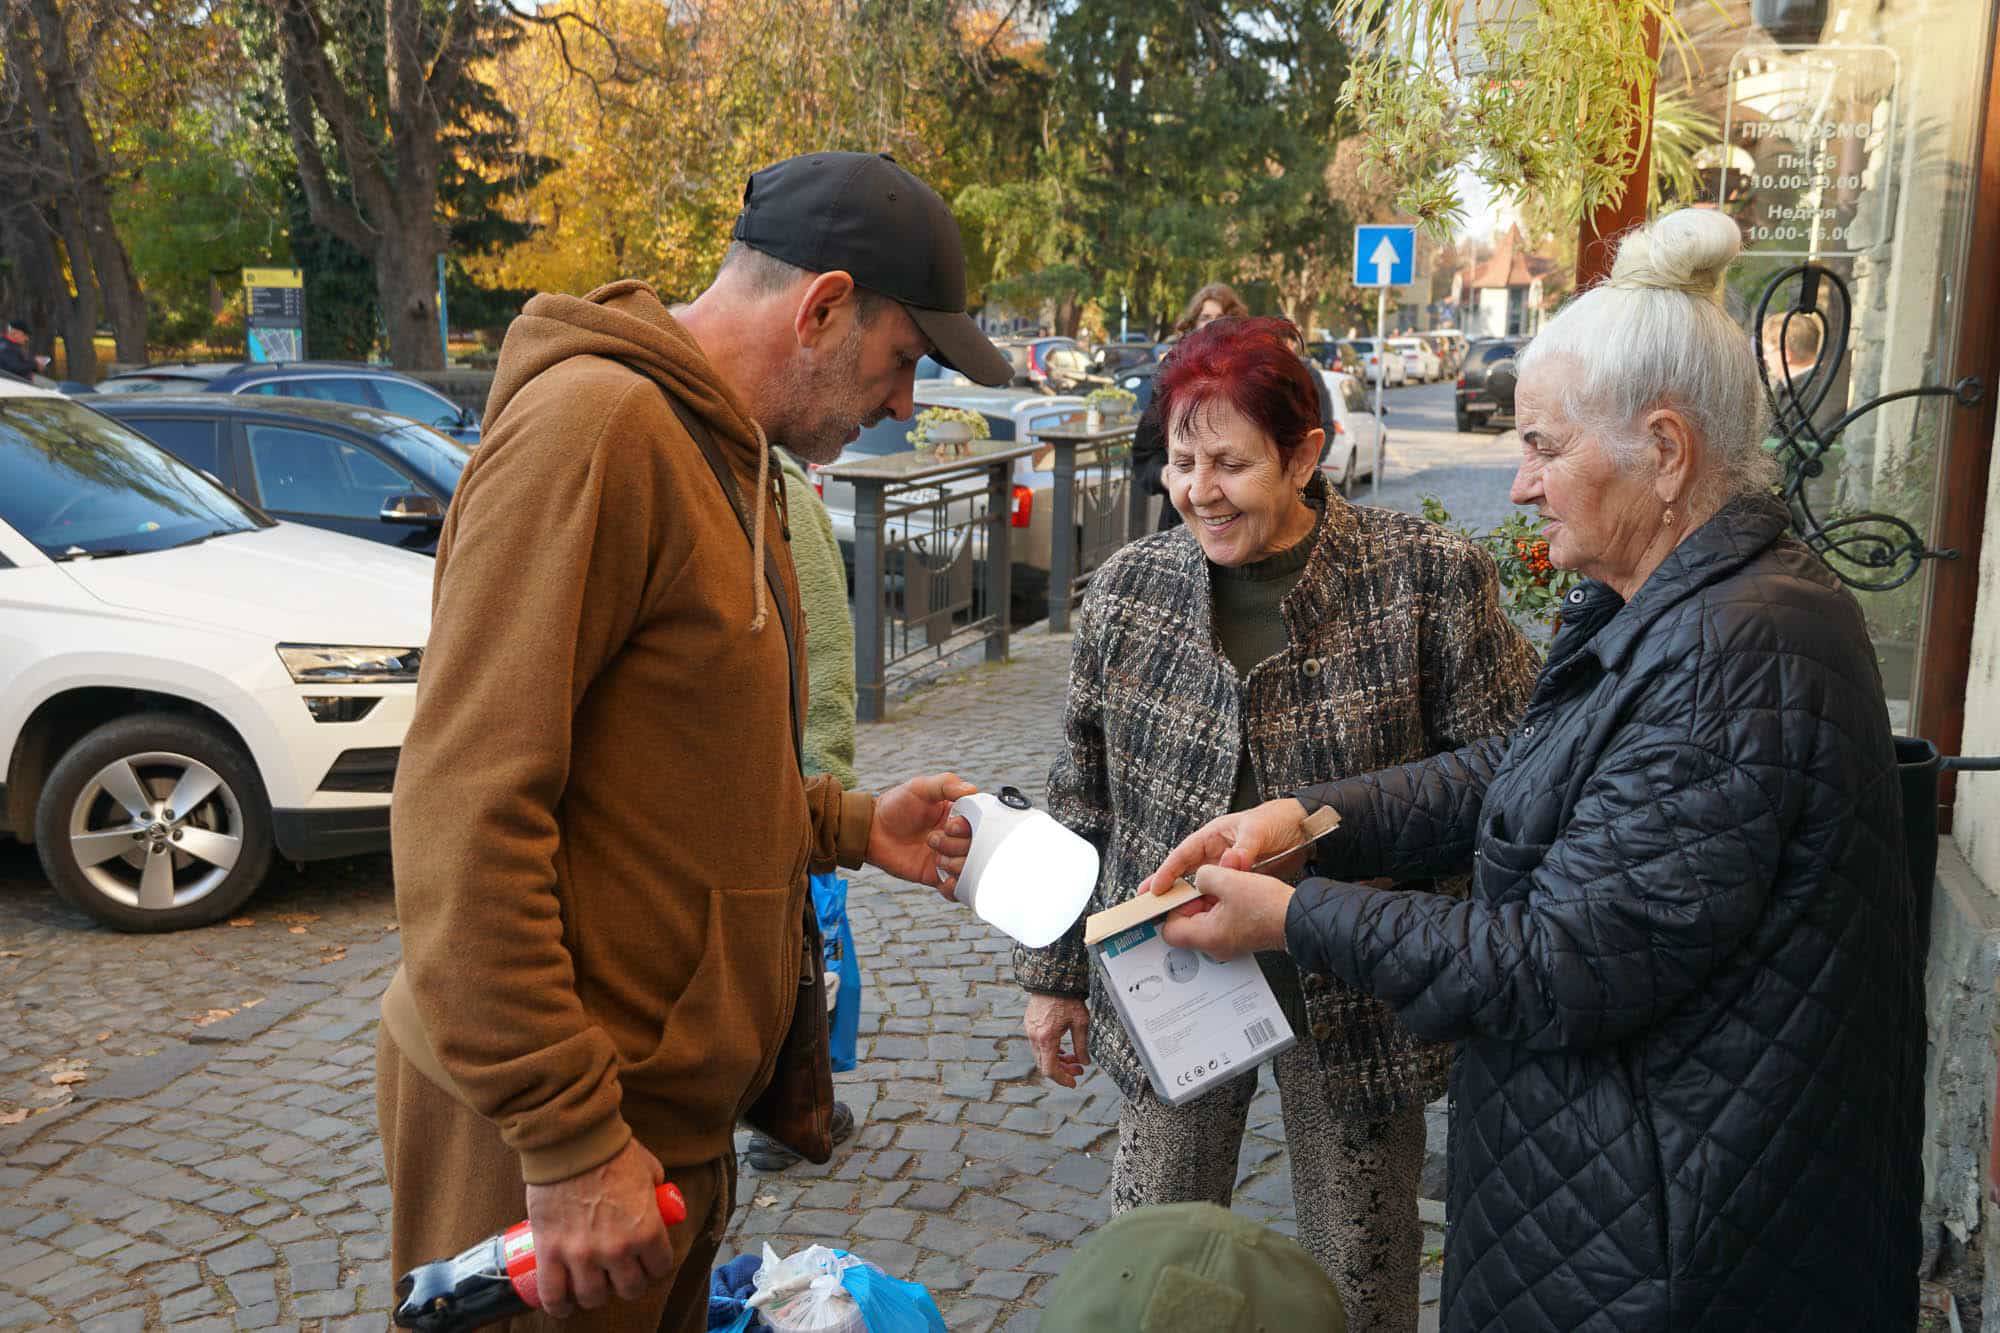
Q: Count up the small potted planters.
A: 2